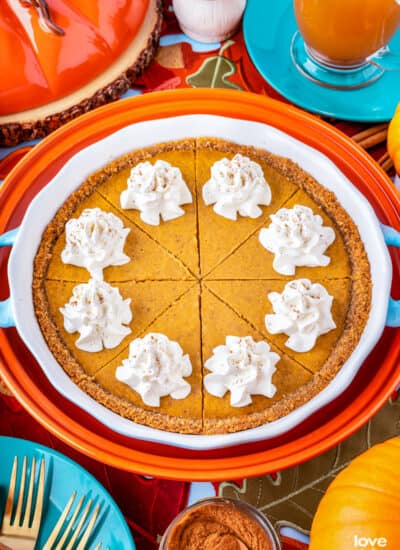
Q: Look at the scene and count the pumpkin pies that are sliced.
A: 1